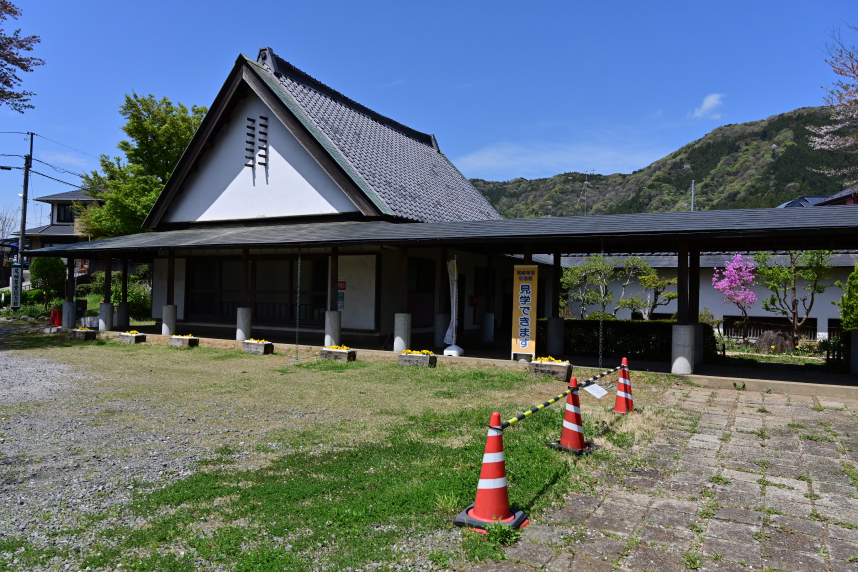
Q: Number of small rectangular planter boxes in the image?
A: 7